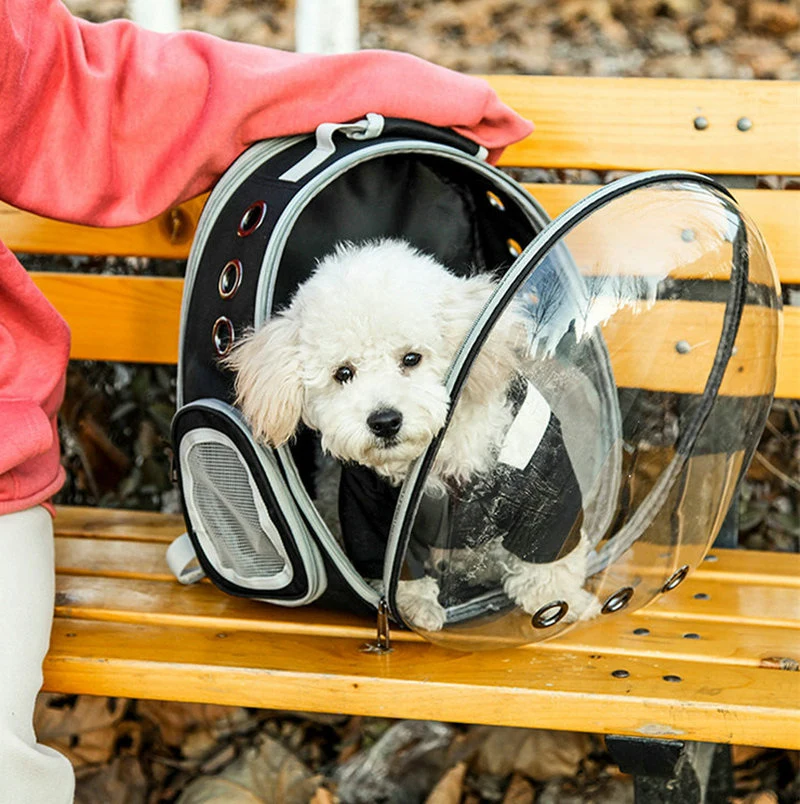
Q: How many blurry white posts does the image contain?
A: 2